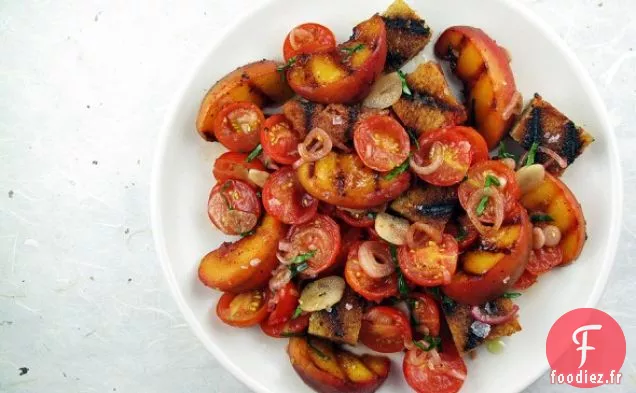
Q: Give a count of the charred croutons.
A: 7